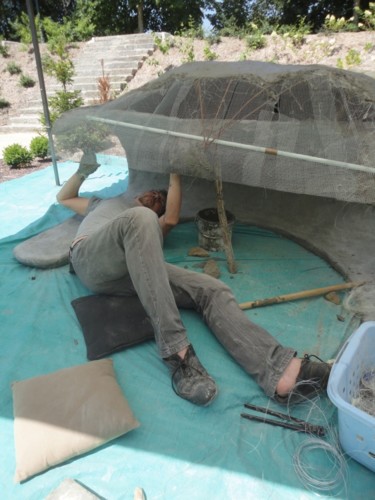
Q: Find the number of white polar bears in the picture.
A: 0